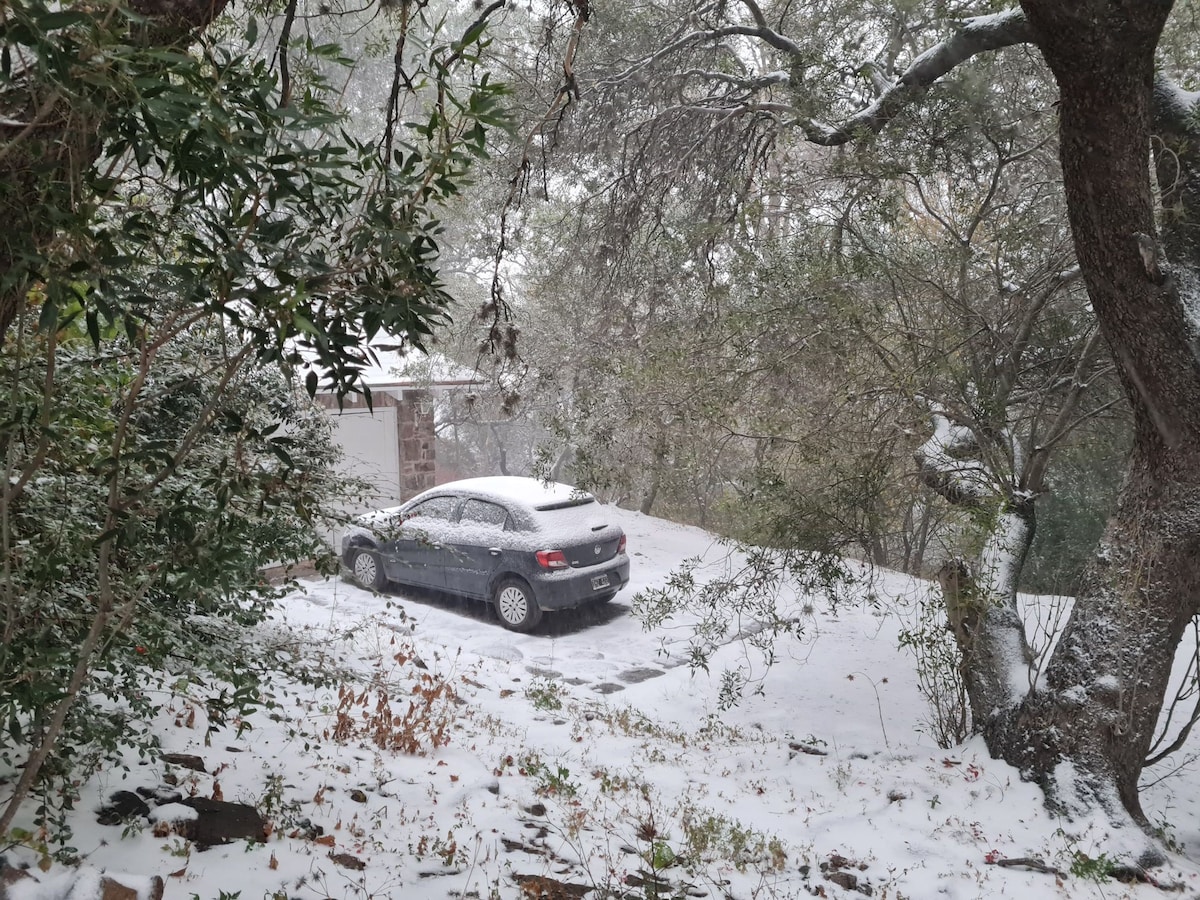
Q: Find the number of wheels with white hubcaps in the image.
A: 2